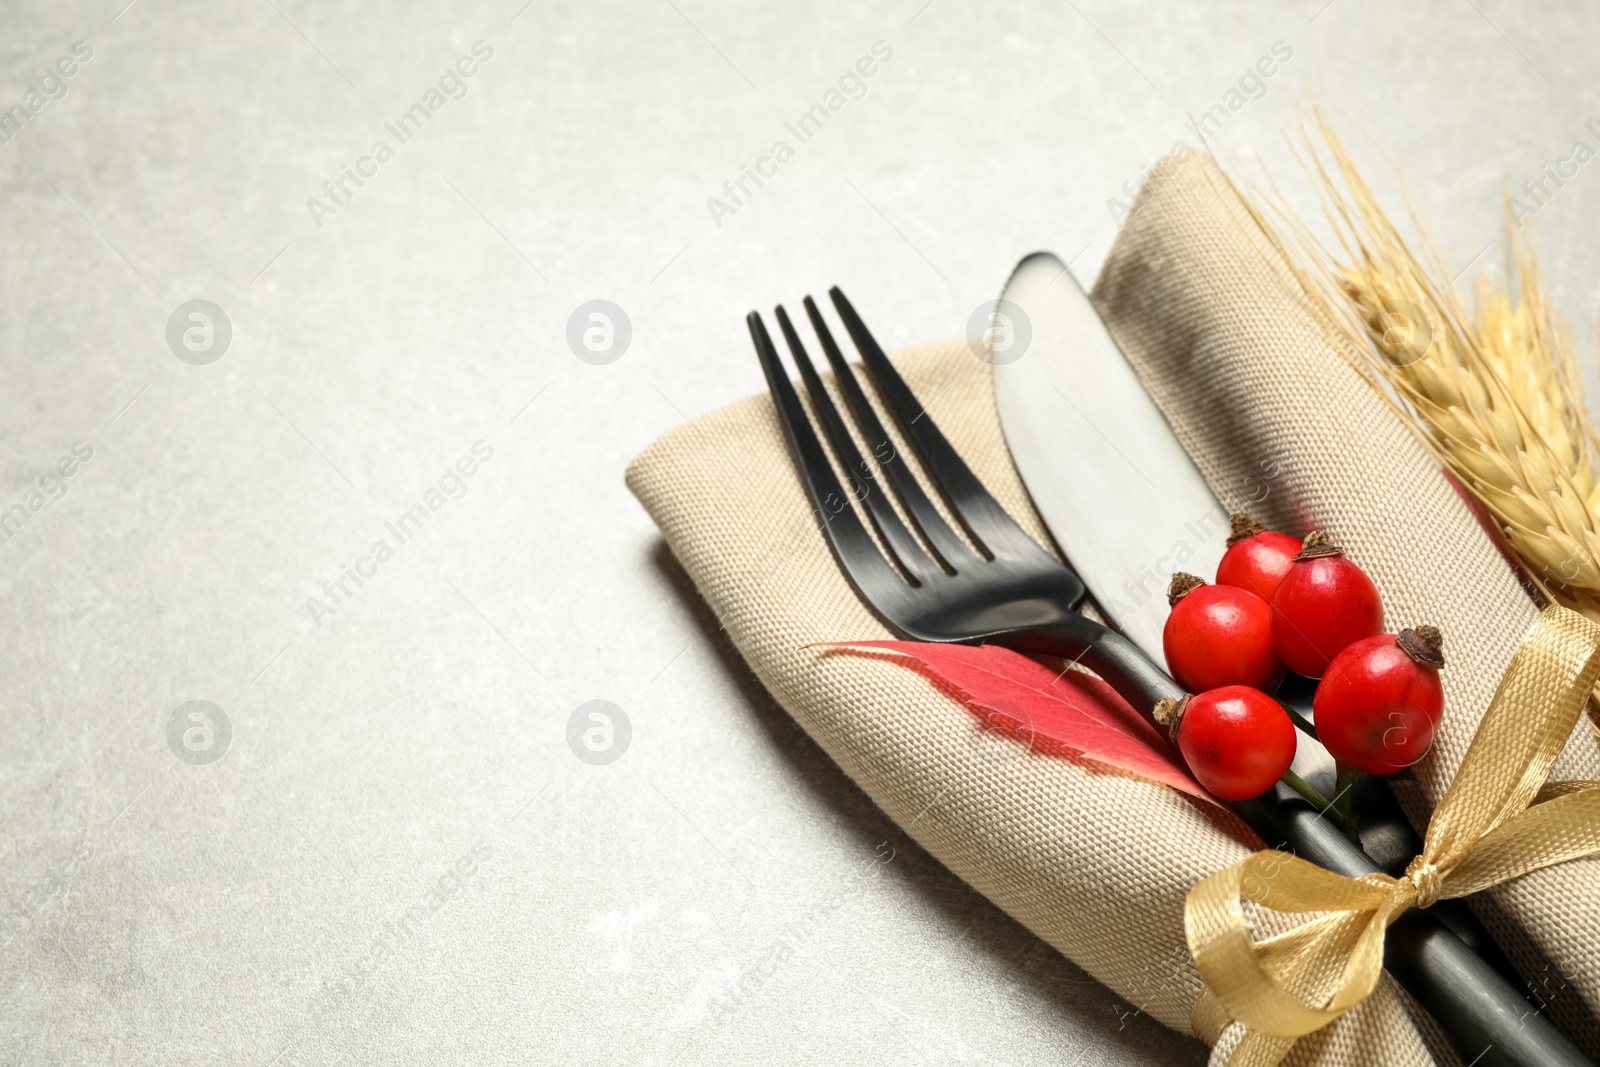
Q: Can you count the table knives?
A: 1